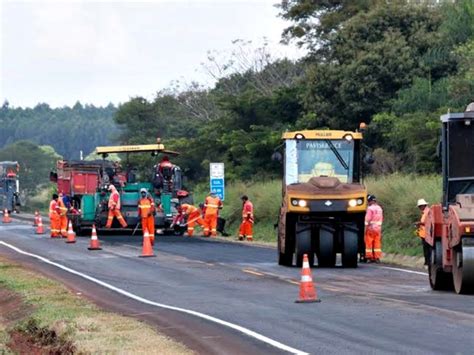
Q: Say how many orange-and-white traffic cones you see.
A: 7